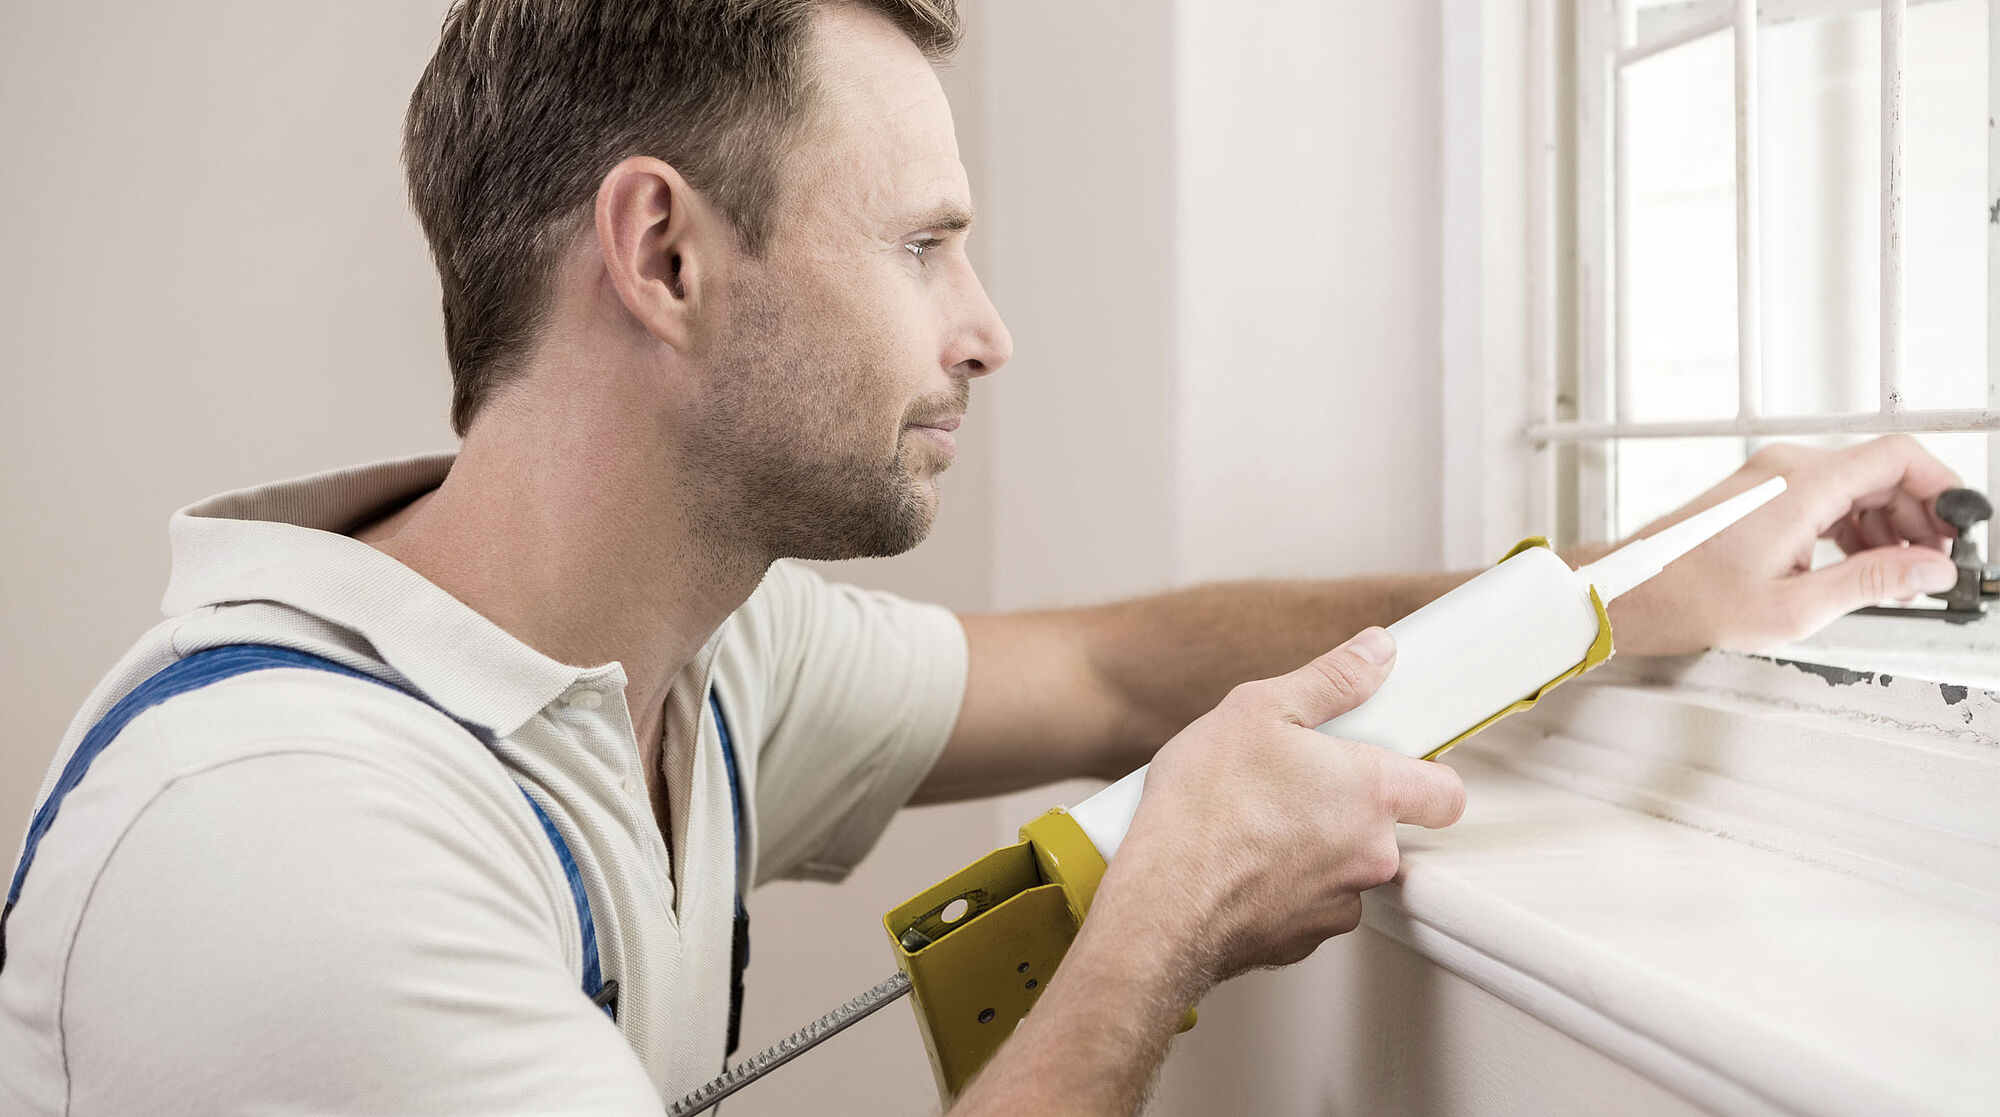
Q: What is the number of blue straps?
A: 2